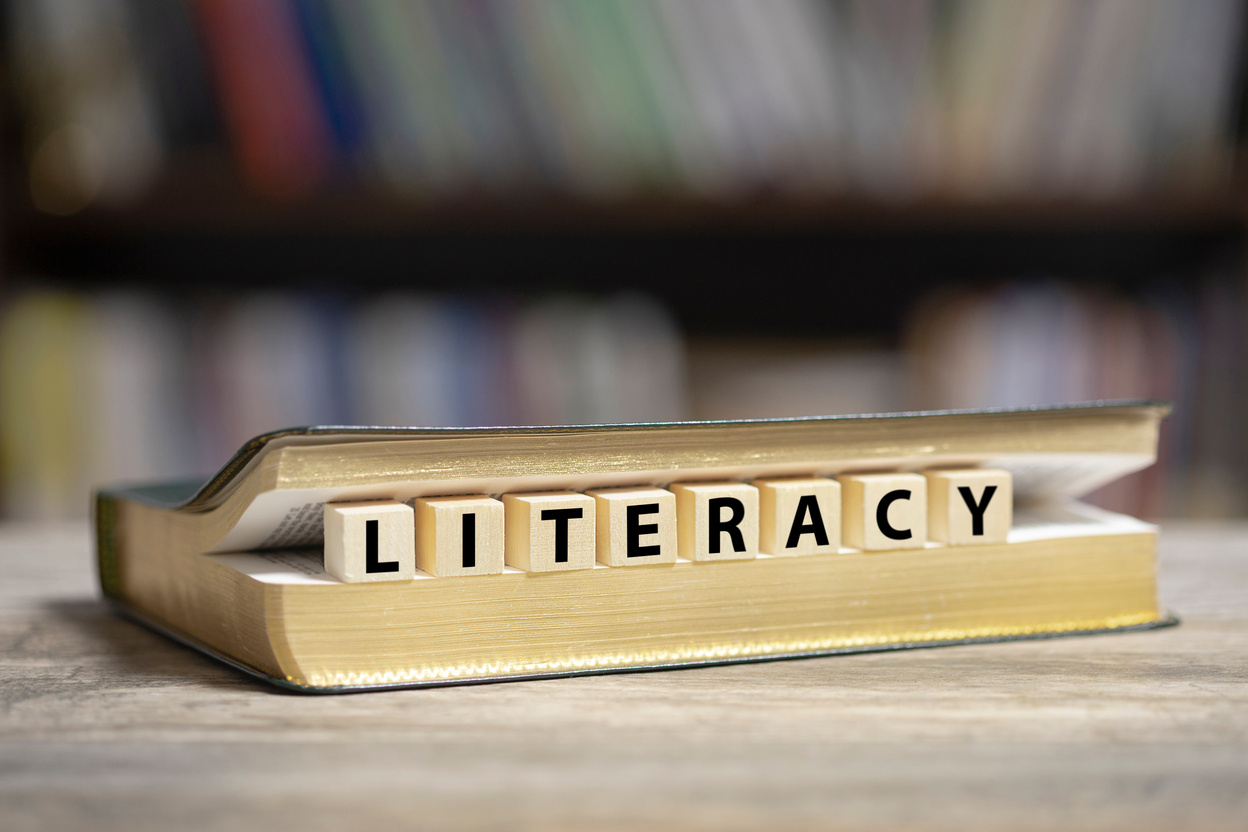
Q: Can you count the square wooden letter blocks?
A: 8